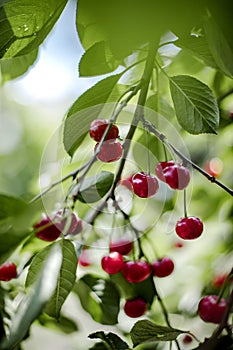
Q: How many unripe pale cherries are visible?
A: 0